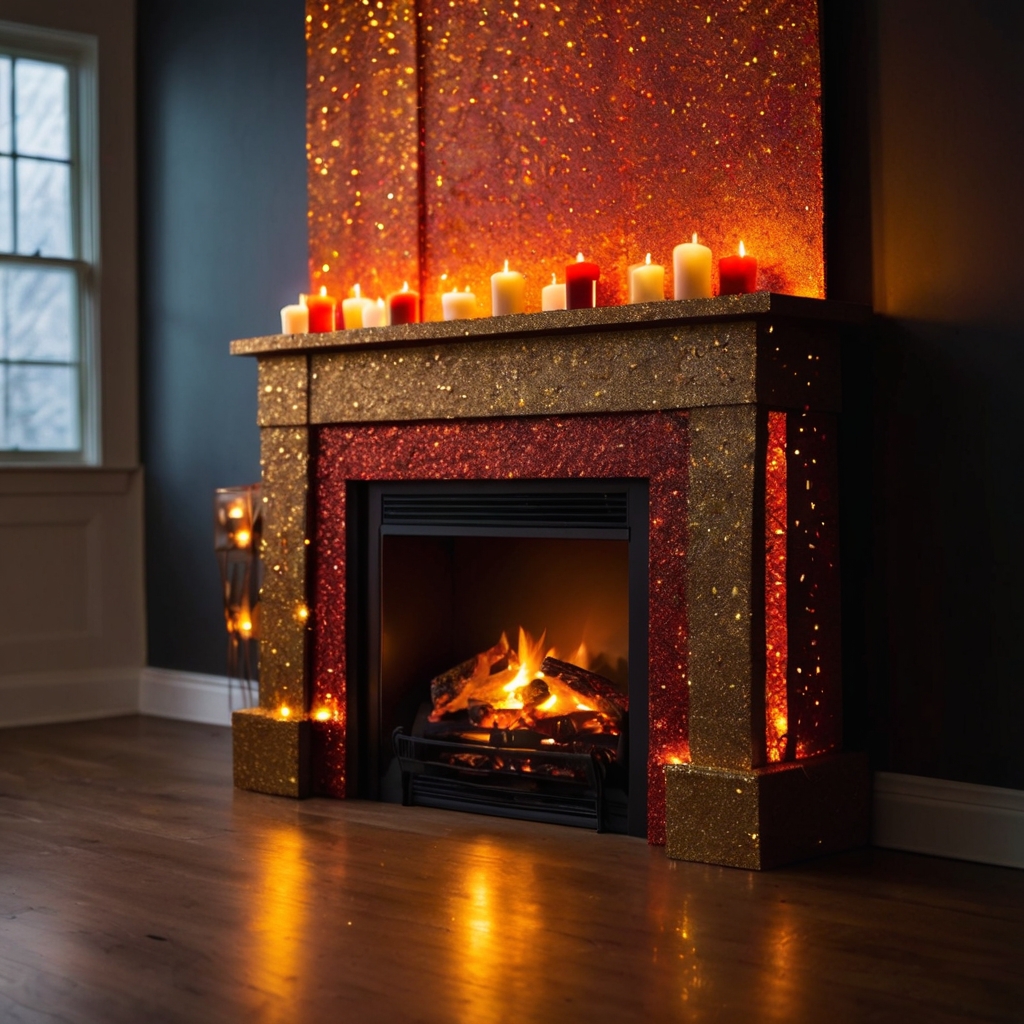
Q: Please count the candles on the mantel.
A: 12